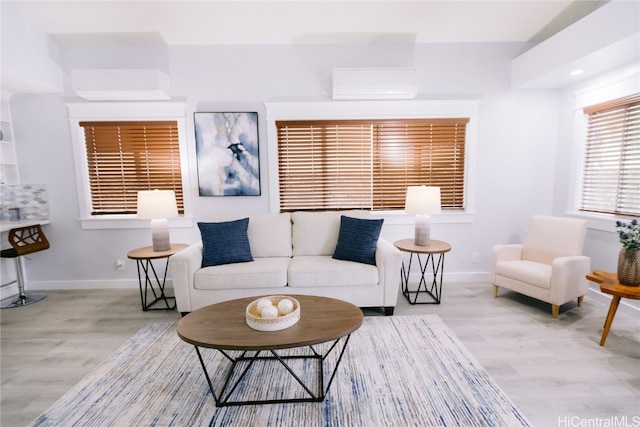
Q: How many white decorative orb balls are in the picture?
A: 3